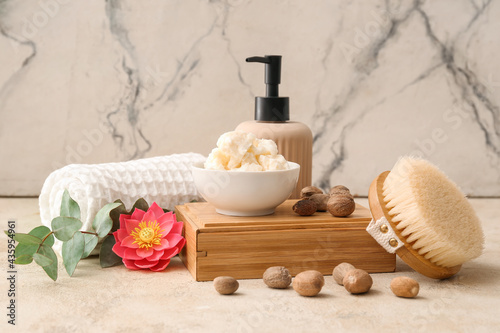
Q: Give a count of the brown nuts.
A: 11